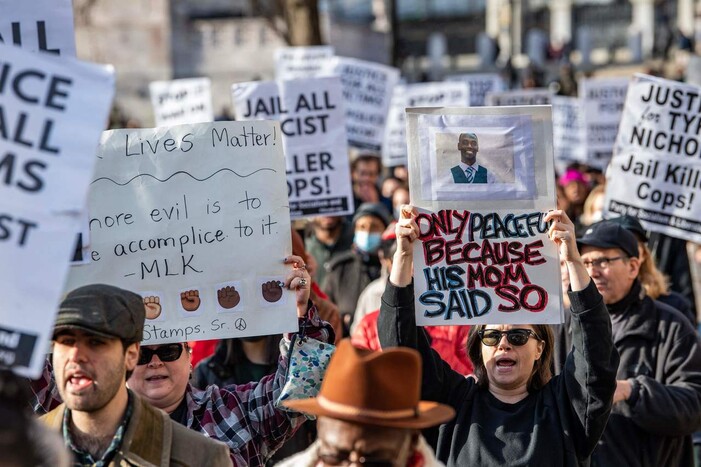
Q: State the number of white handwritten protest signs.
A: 2